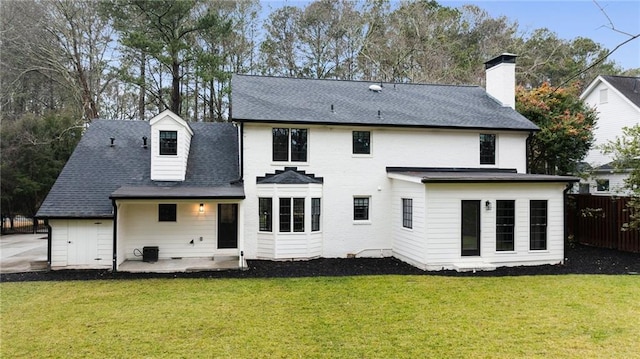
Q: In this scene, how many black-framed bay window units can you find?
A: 1